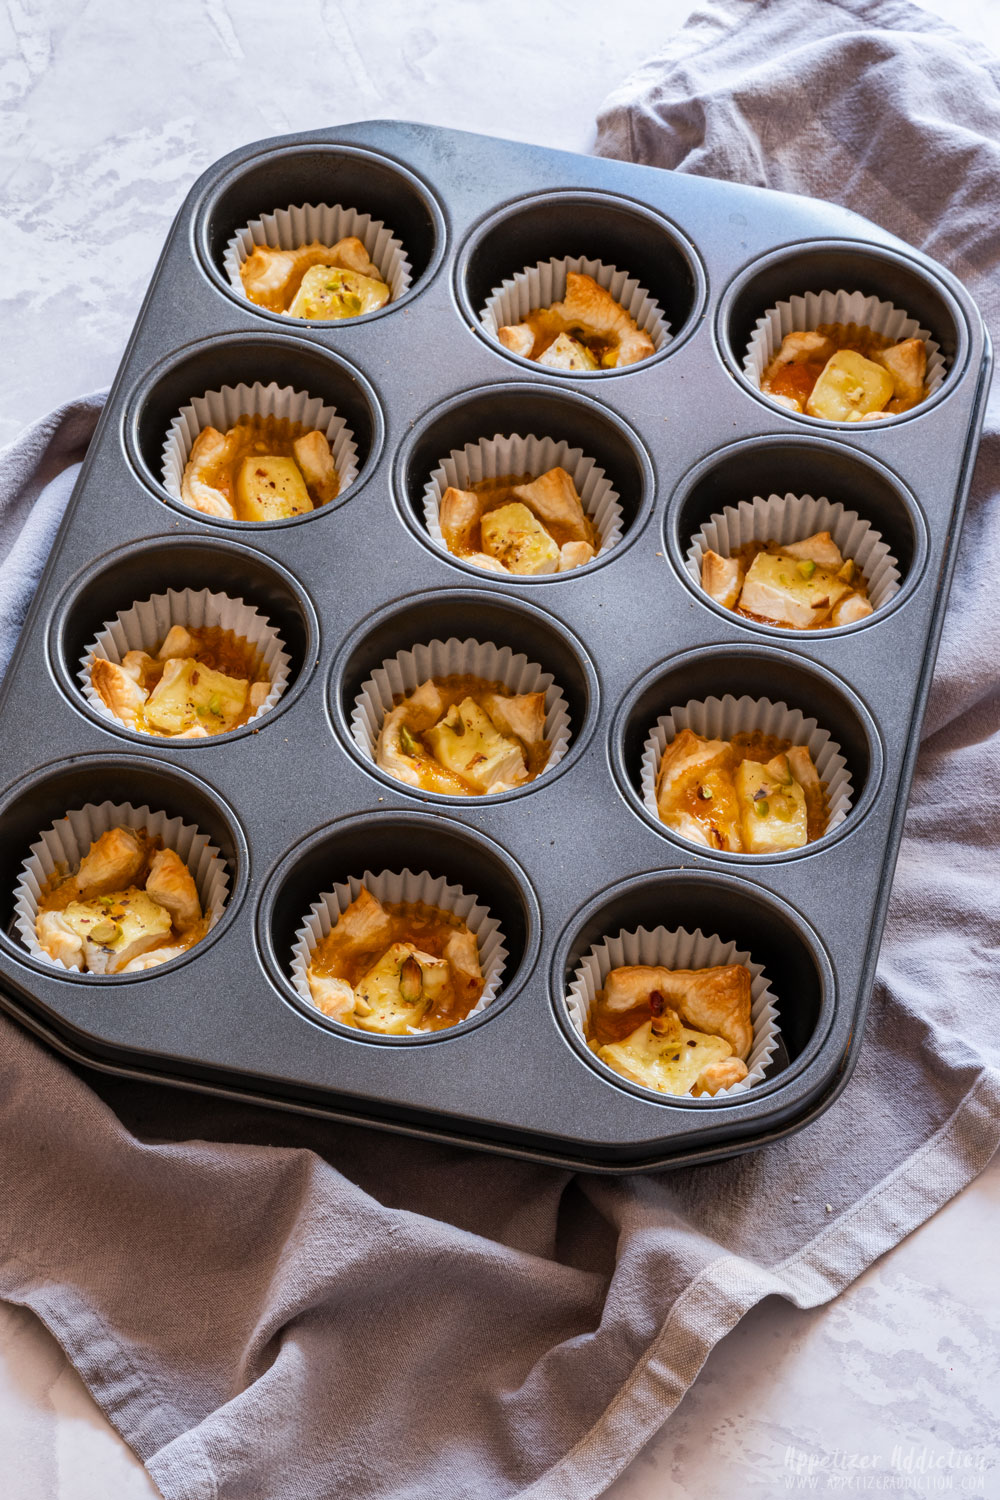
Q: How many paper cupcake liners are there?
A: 12